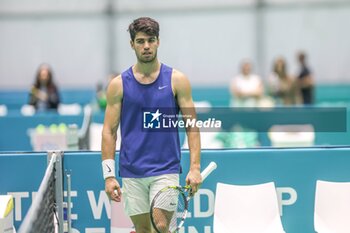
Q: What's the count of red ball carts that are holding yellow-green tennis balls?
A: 0